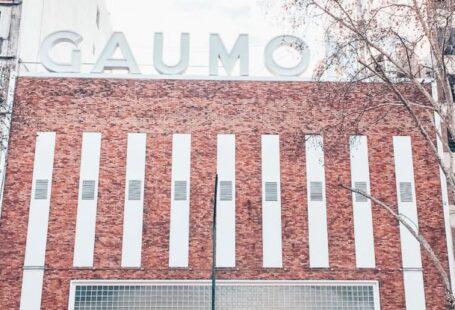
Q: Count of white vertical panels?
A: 9